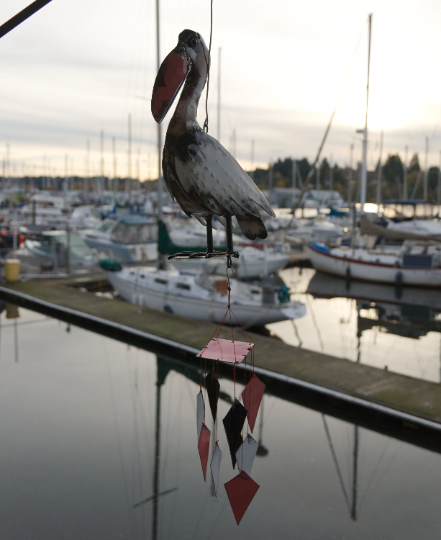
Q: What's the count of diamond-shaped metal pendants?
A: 8